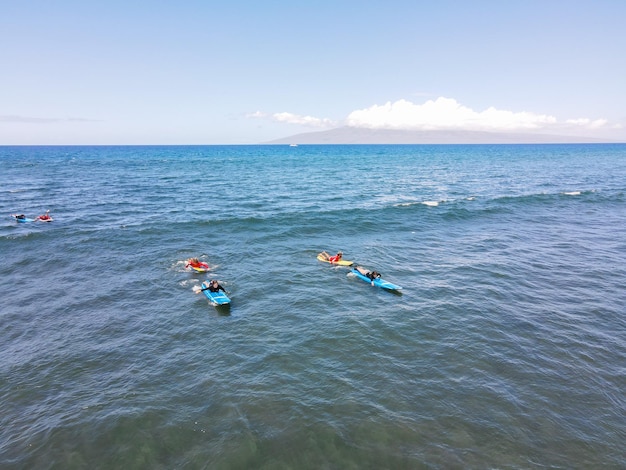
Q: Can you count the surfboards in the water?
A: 6